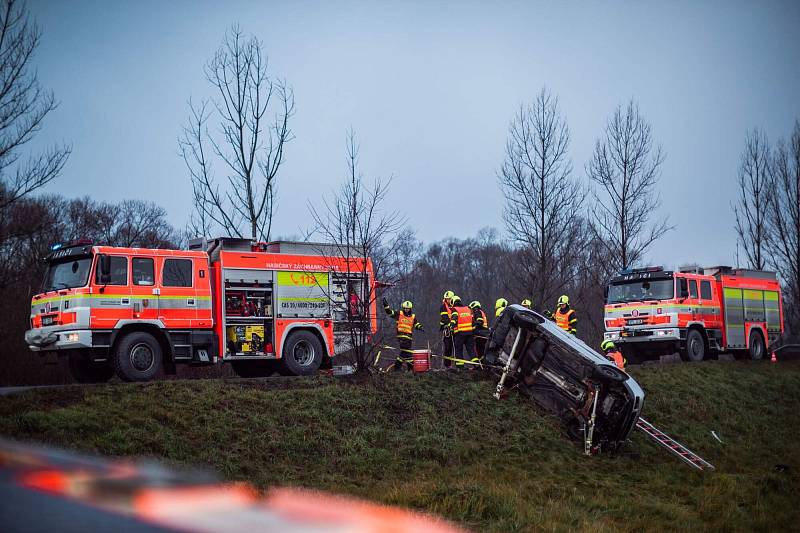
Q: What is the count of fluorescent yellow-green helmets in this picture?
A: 8